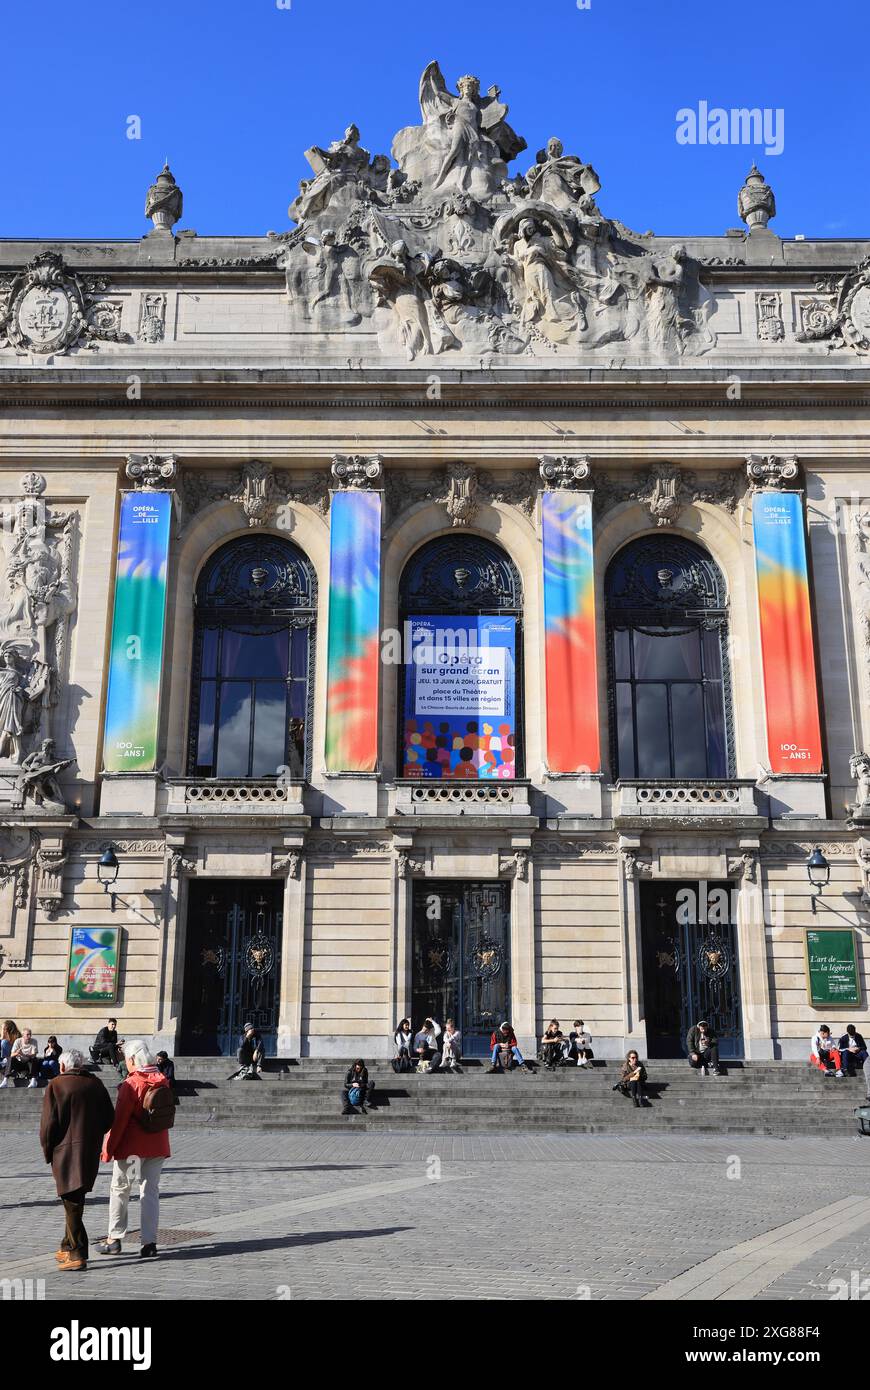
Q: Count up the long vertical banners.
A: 4